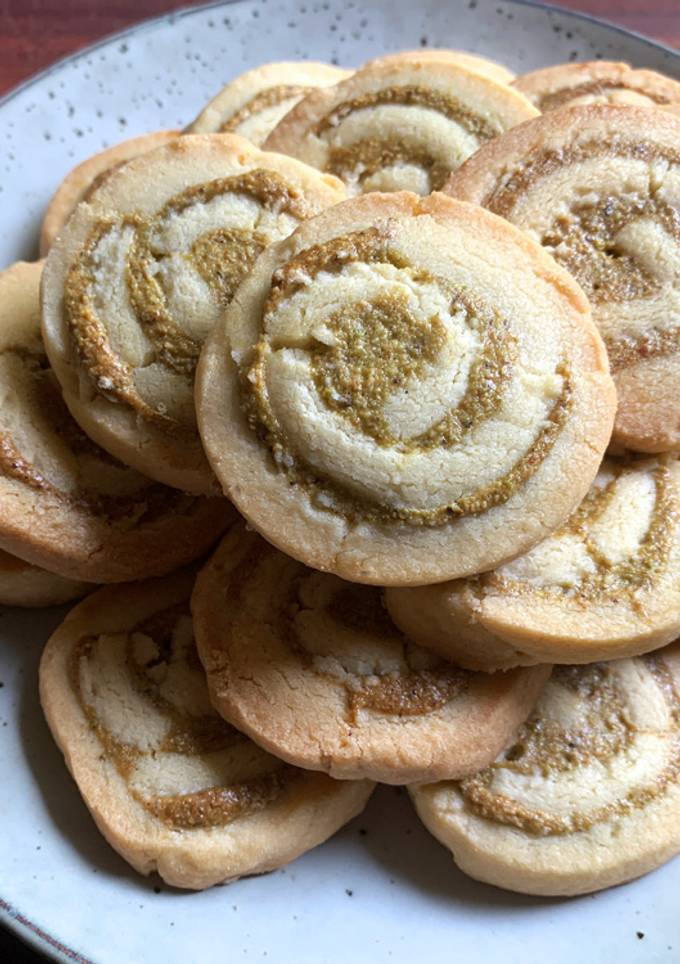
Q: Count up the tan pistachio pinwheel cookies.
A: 14